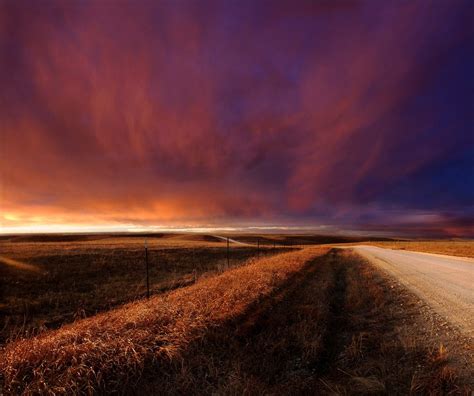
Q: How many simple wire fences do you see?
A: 1